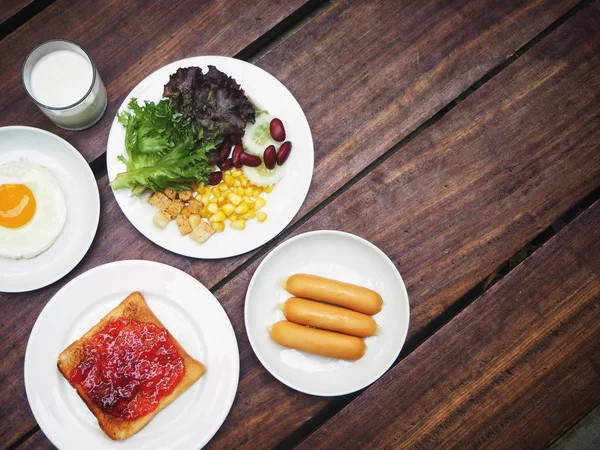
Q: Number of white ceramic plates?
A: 4